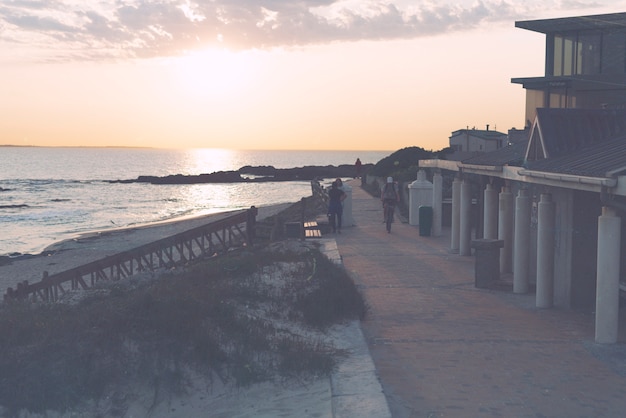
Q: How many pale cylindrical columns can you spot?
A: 8